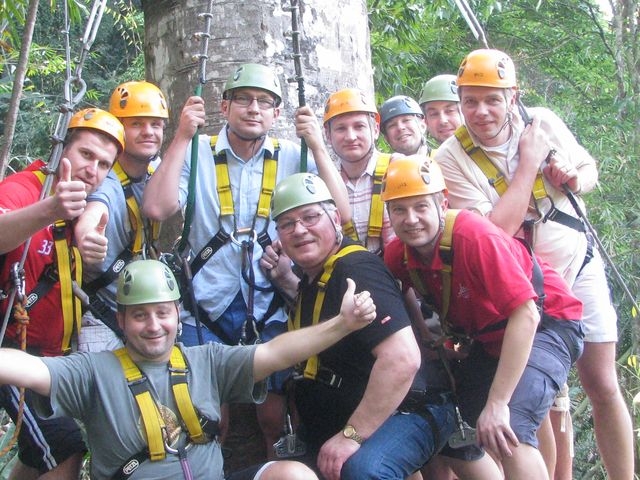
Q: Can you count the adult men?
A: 10